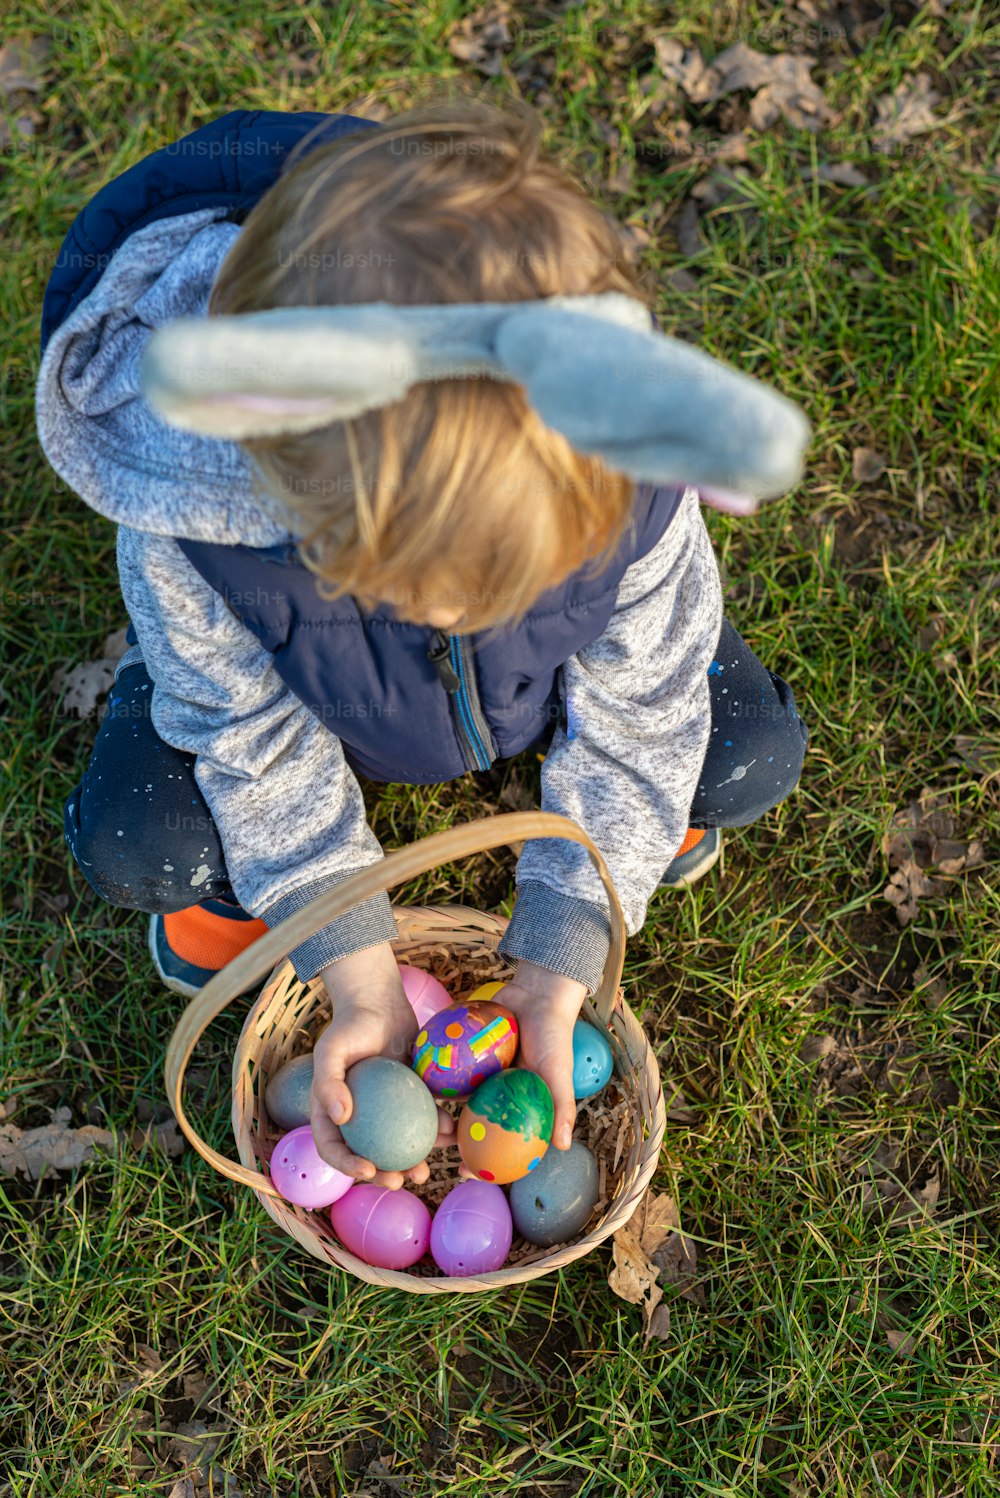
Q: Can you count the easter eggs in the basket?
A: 11